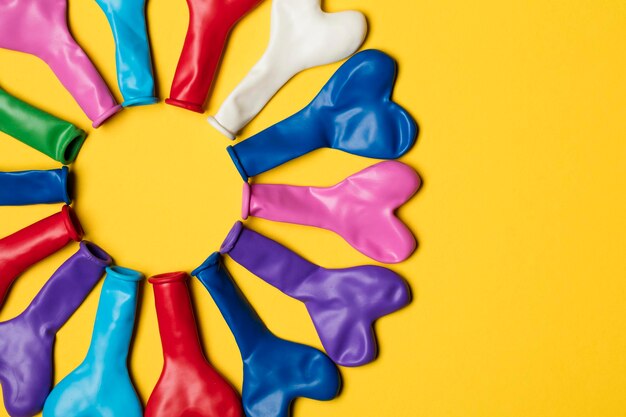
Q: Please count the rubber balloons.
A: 14